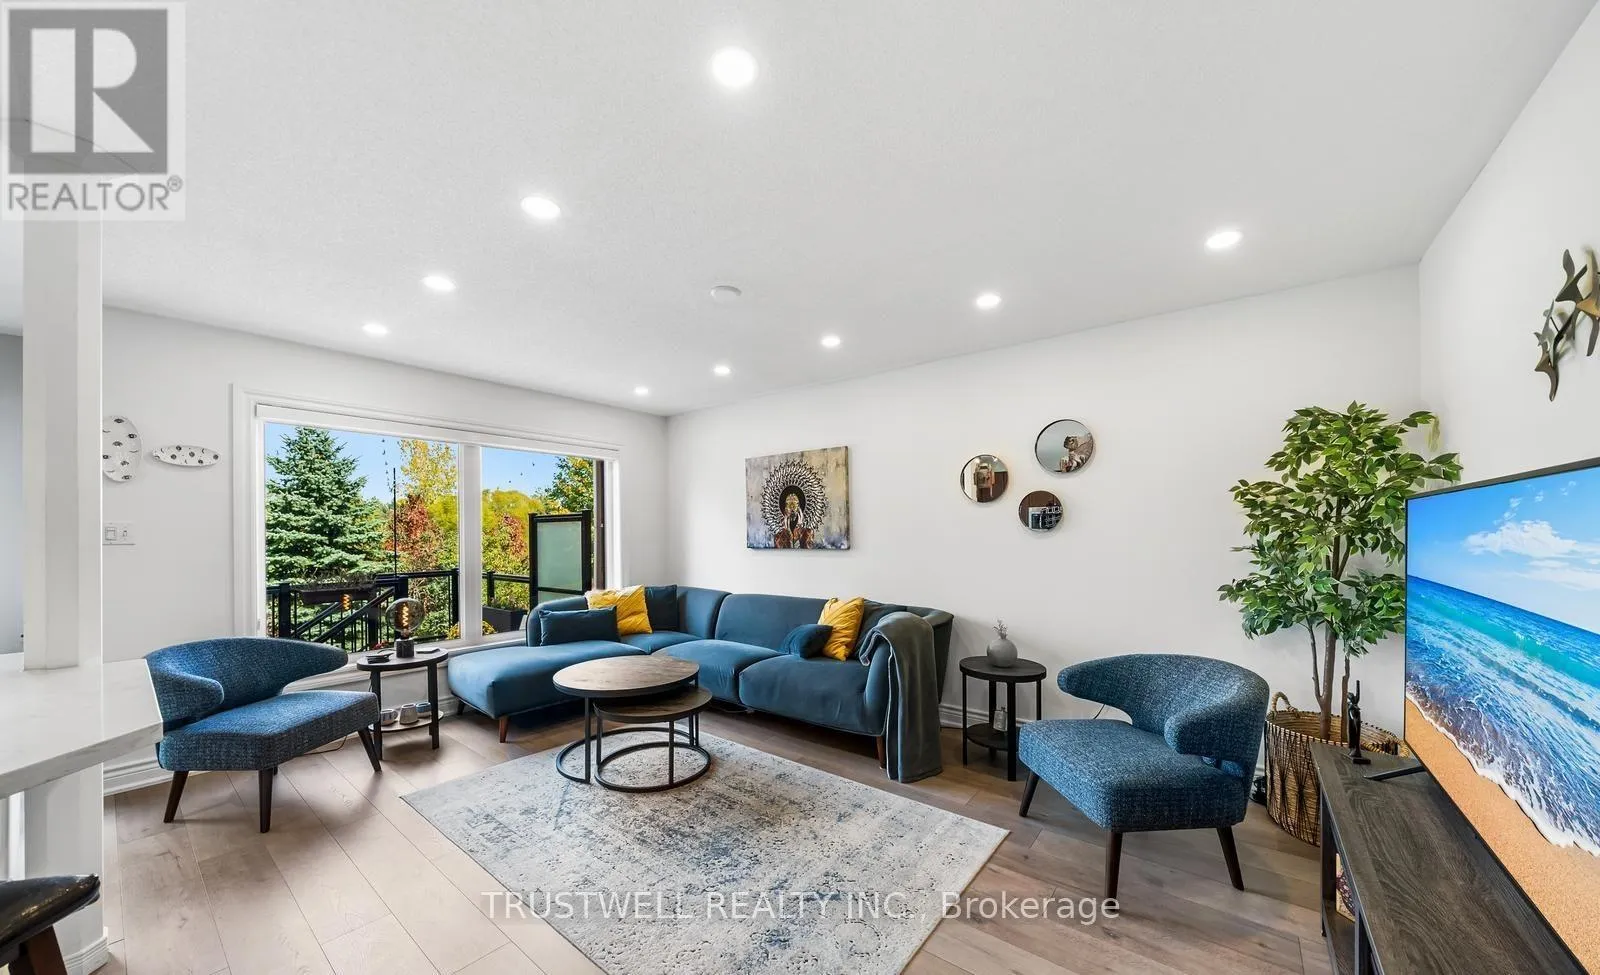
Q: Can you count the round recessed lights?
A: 9